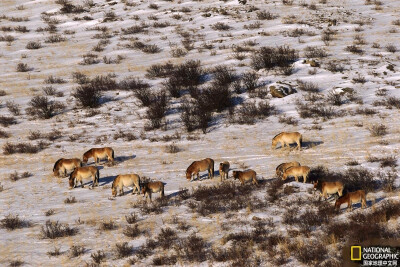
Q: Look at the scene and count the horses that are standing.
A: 13